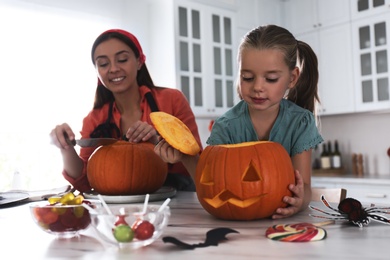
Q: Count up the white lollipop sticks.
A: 4